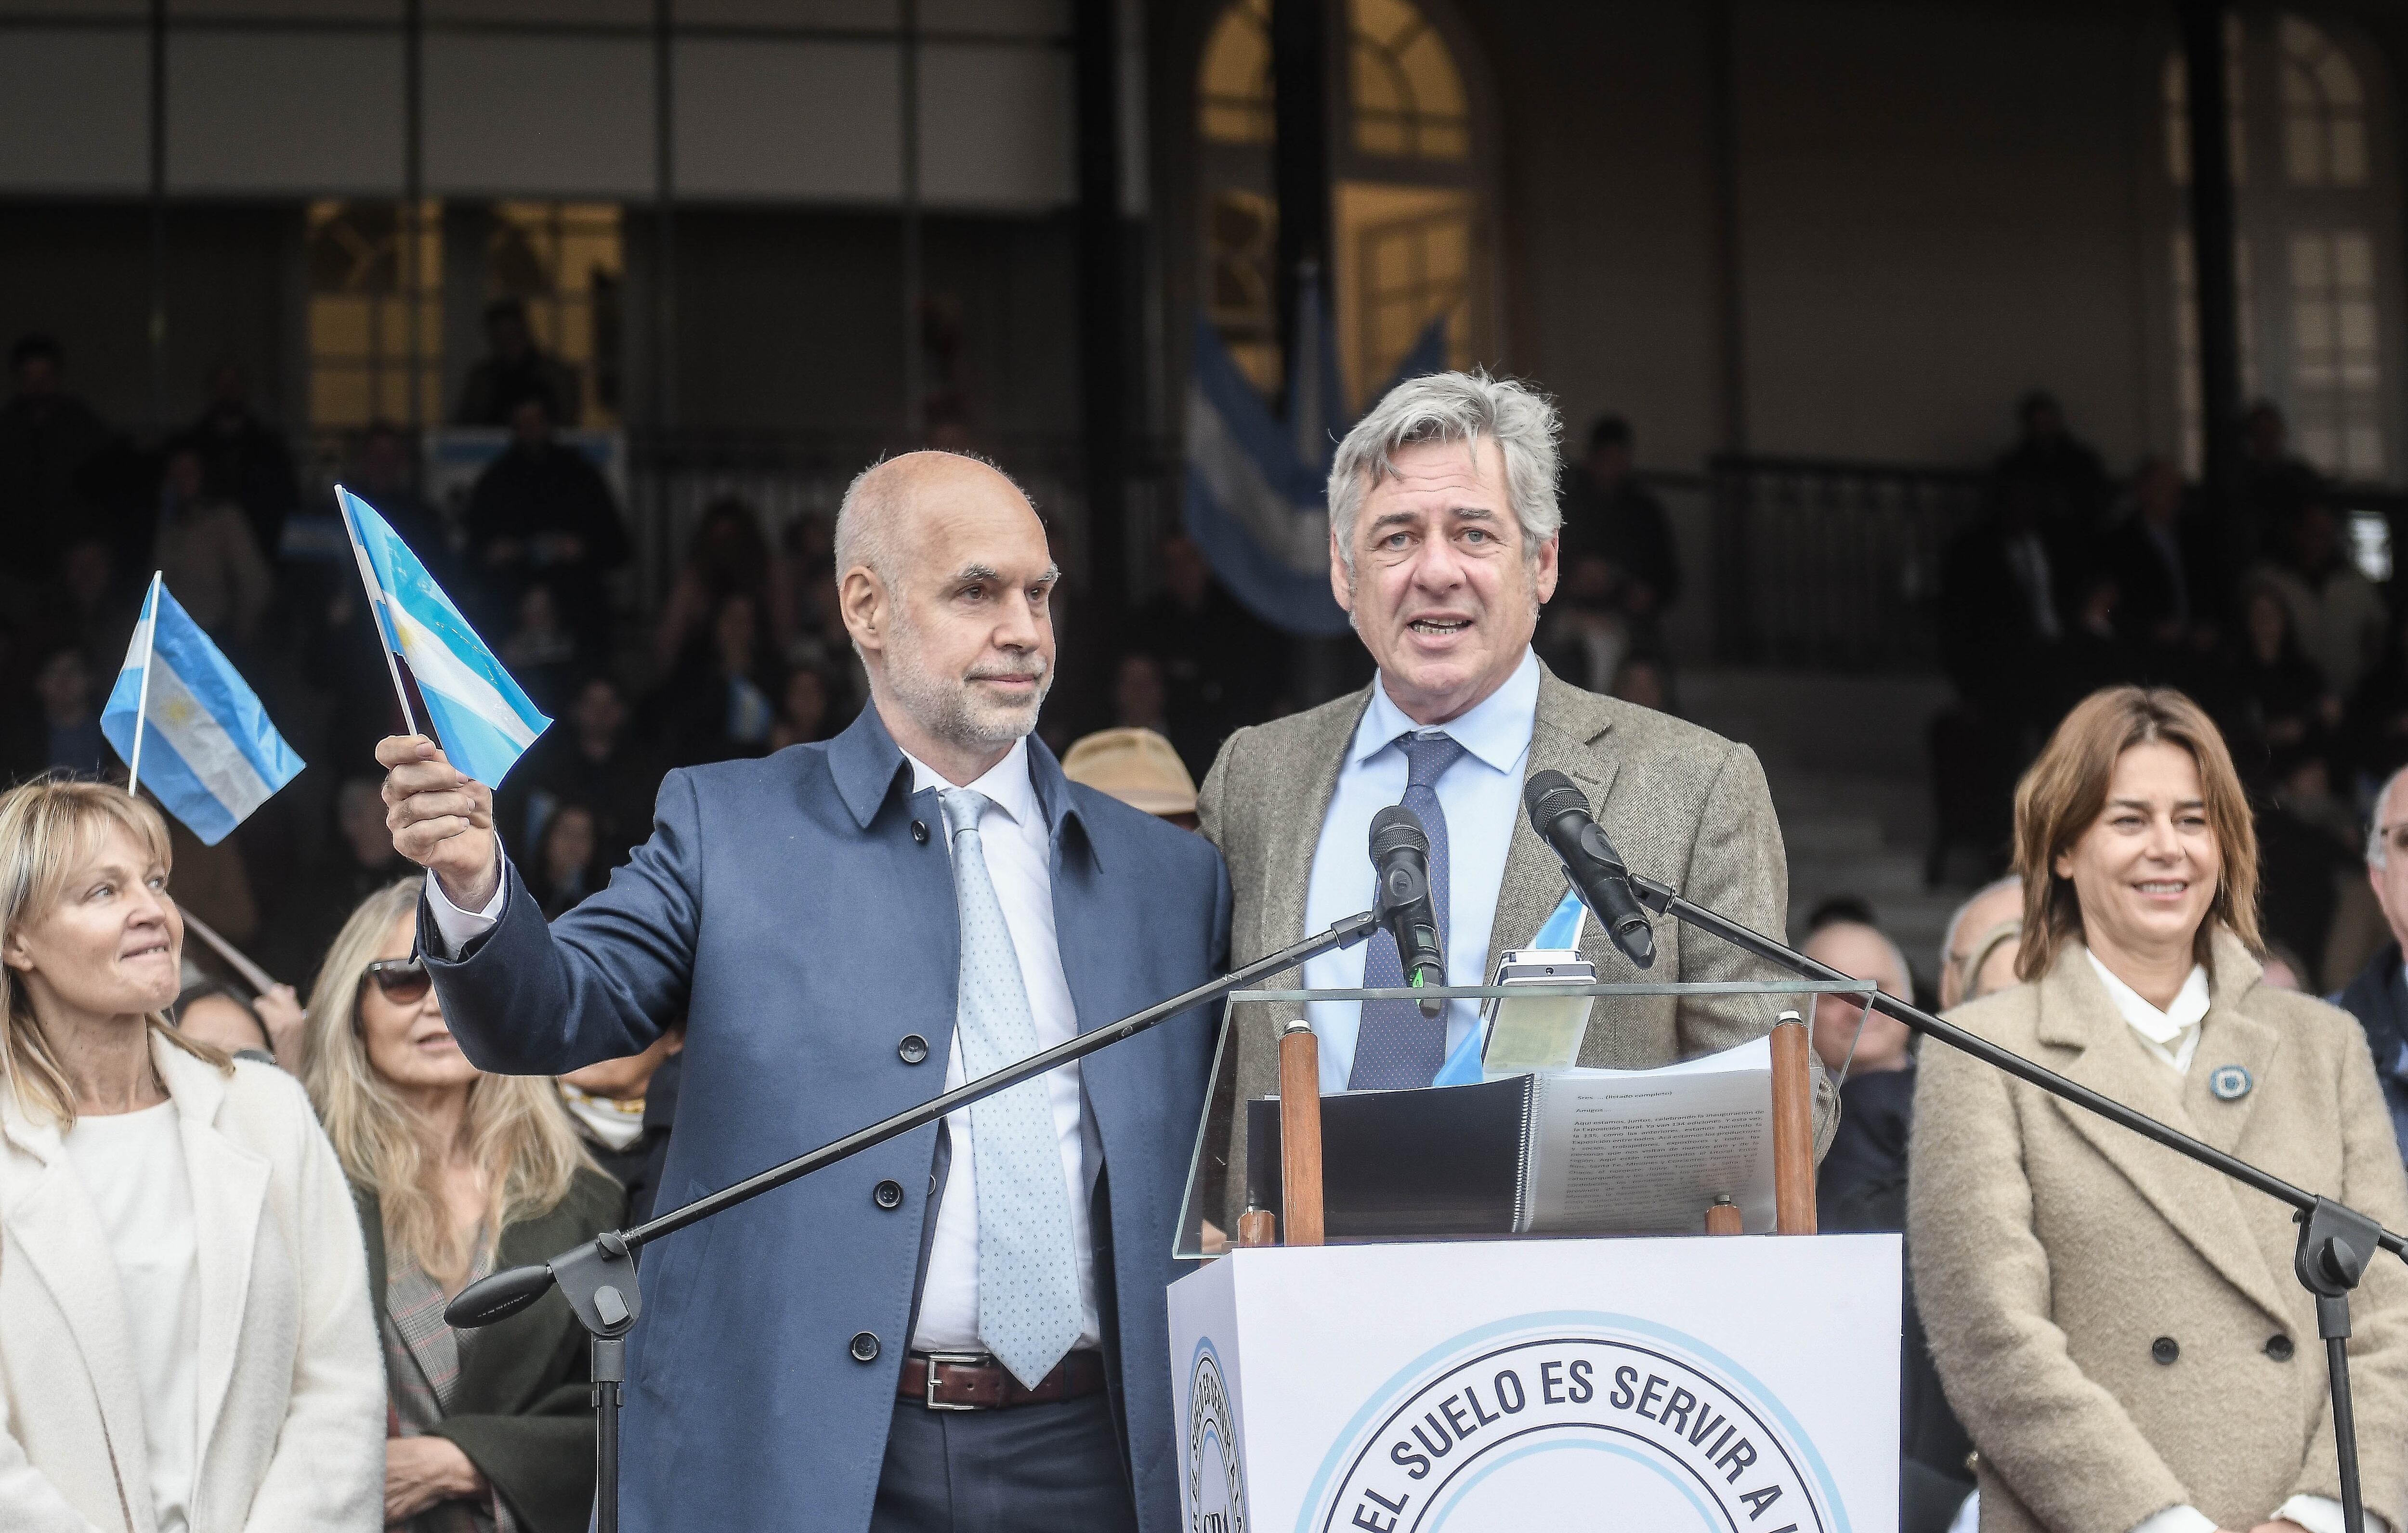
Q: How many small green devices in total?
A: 1